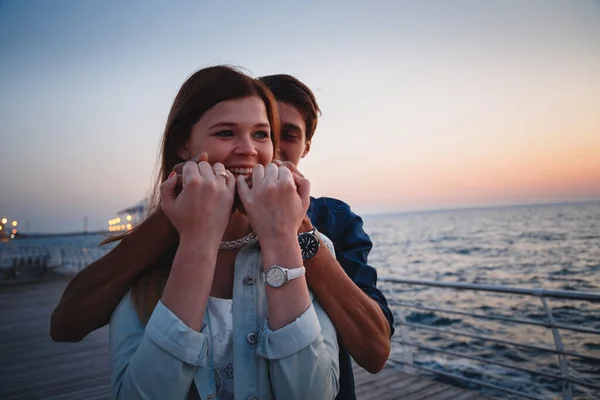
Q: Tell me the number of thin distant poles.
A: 2